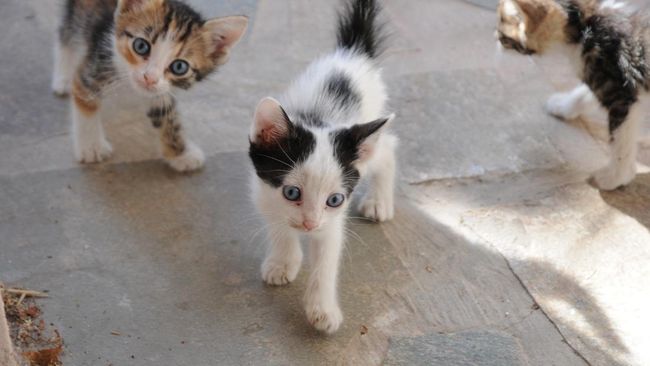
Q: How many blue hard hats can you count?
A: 0